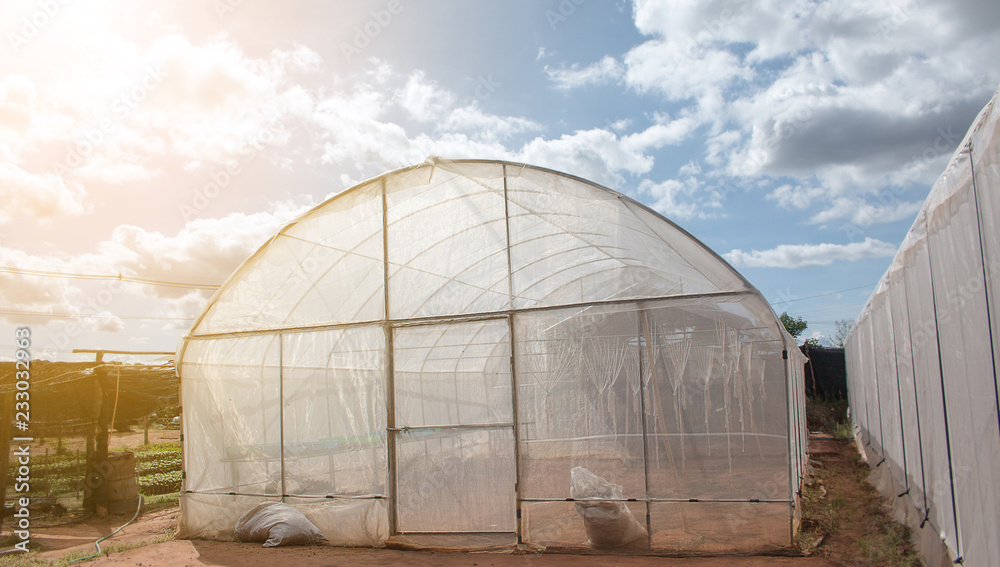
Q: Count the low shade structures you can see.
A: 1